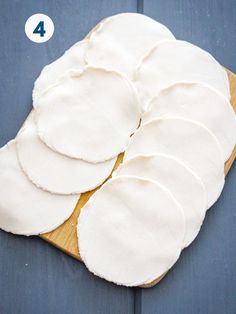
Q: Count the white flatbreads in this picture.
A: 10